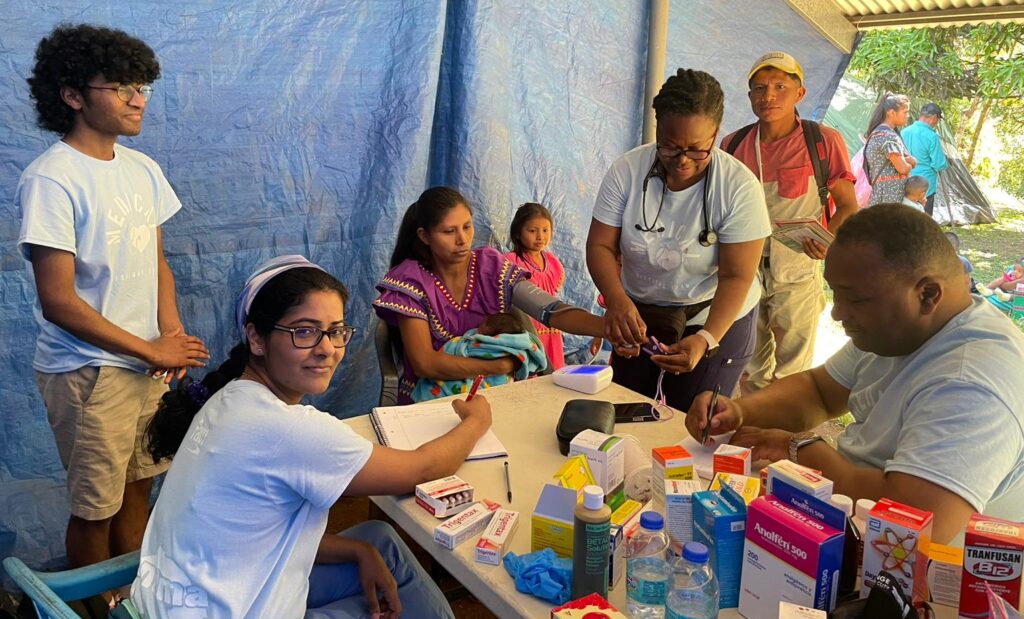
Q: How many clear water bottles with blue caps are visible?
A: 2